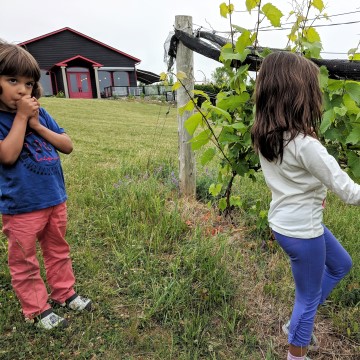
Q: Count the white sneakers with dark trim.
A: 2